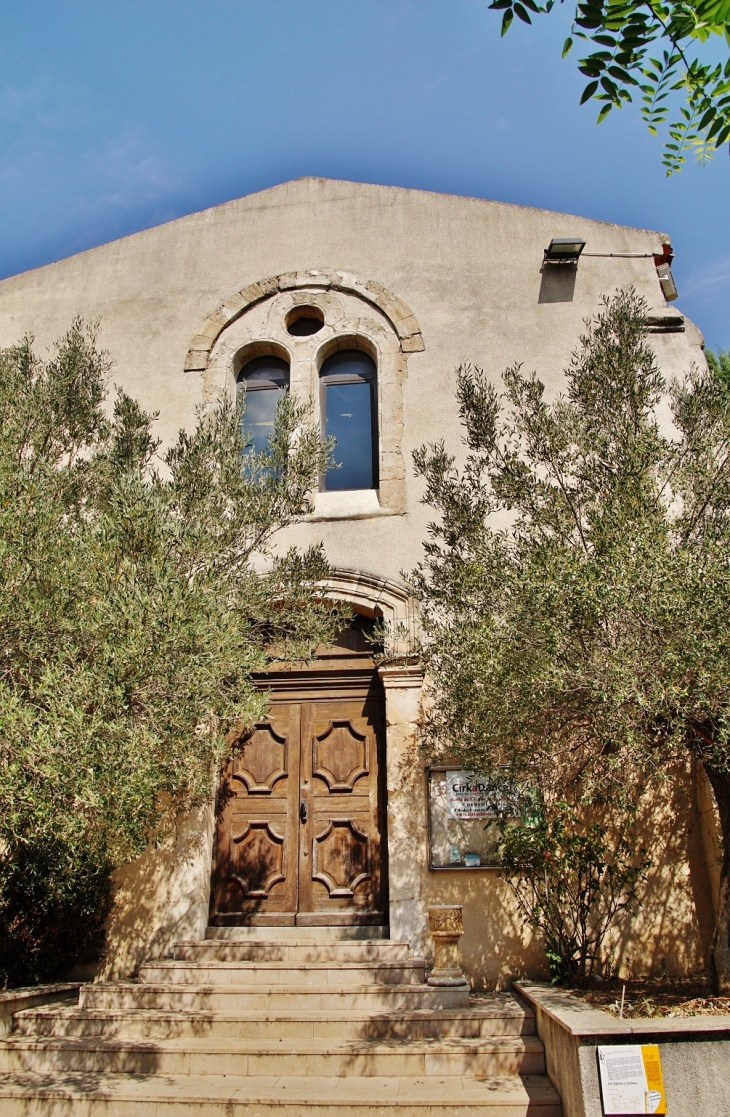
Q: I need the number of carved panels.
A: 4